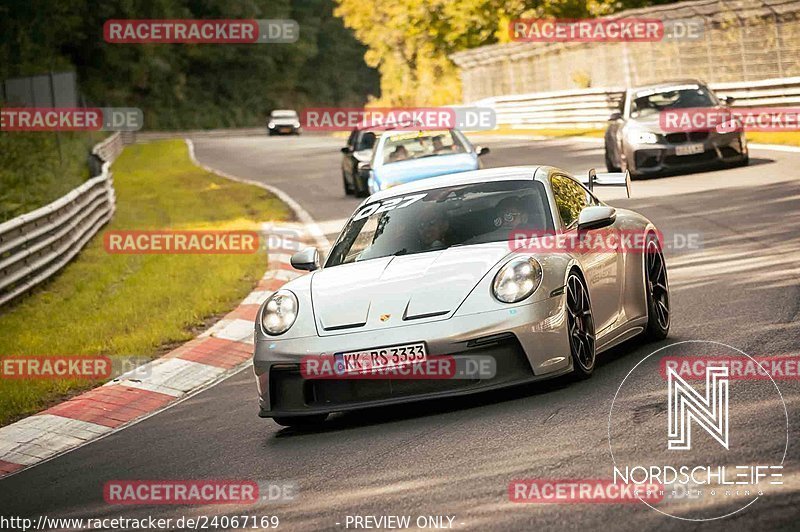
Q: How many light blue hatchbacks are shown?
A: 1